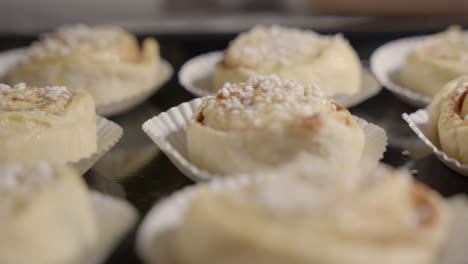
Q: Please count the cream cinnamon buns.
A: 8